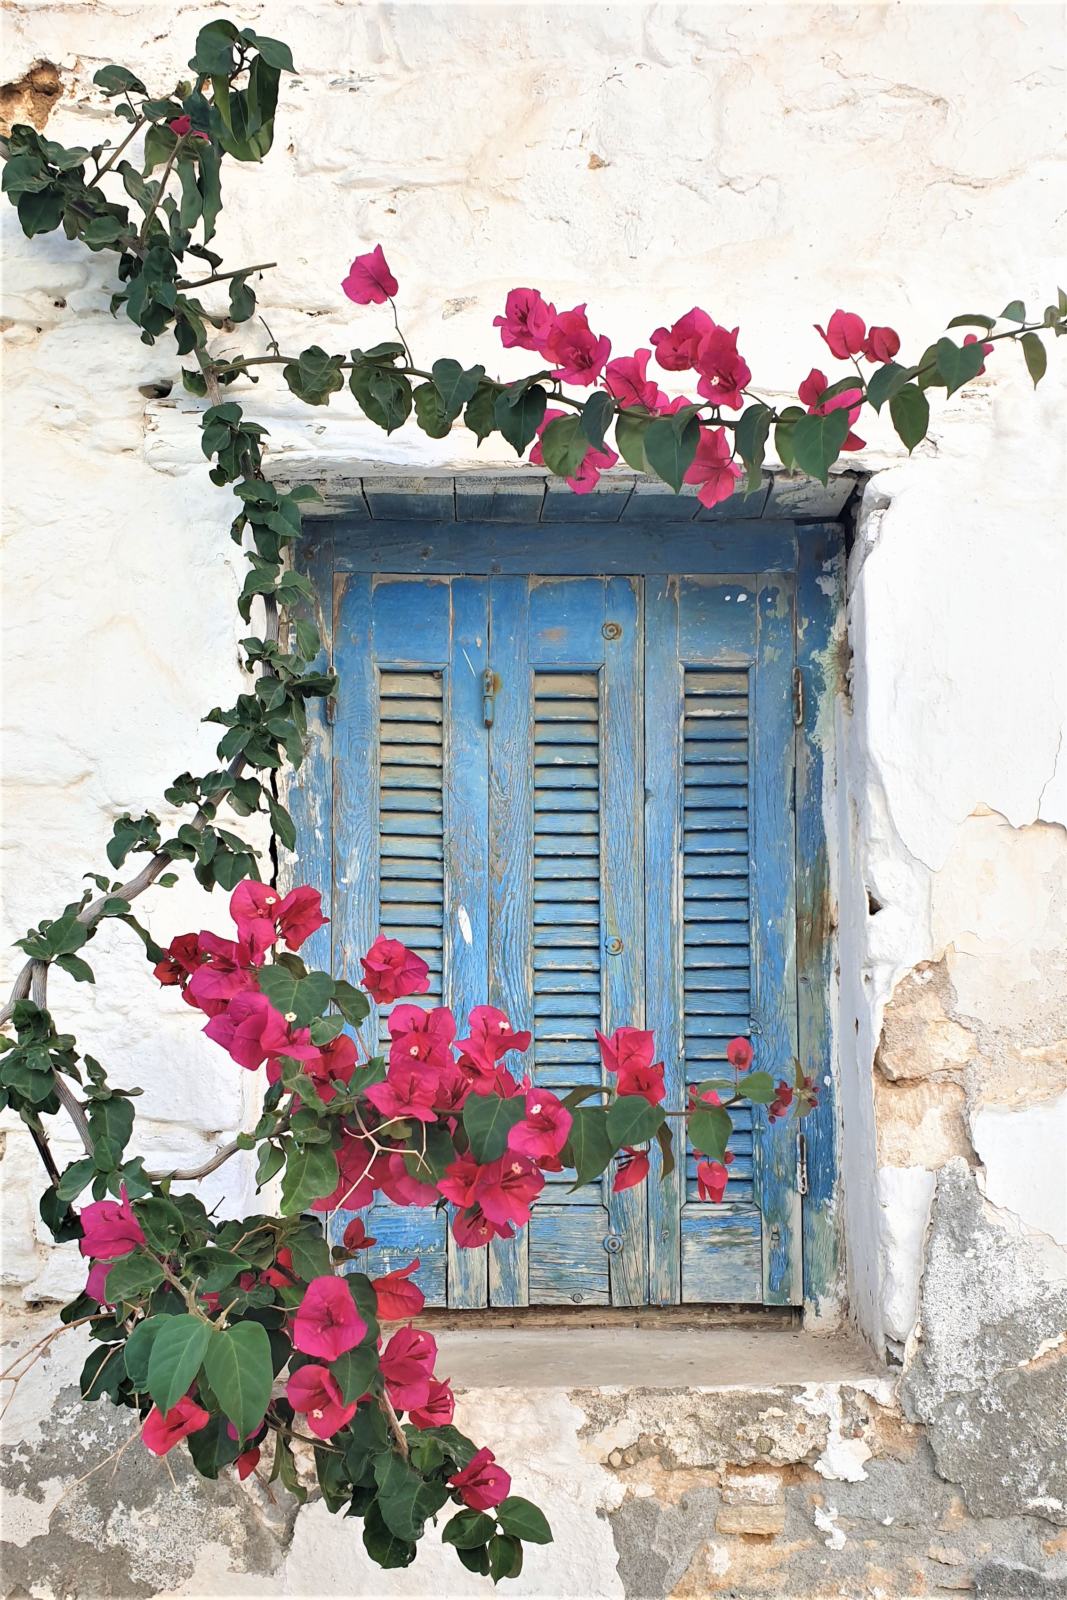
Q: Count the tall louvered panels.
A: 3